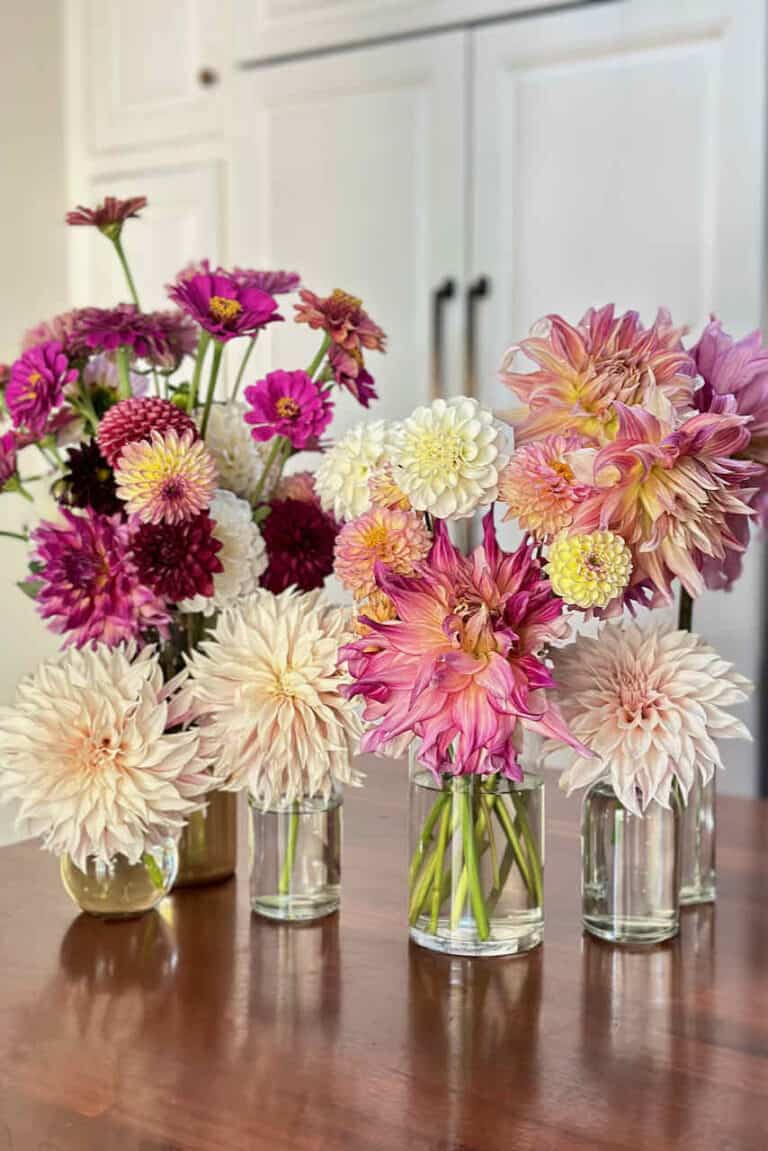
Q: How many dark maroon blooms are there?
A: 3